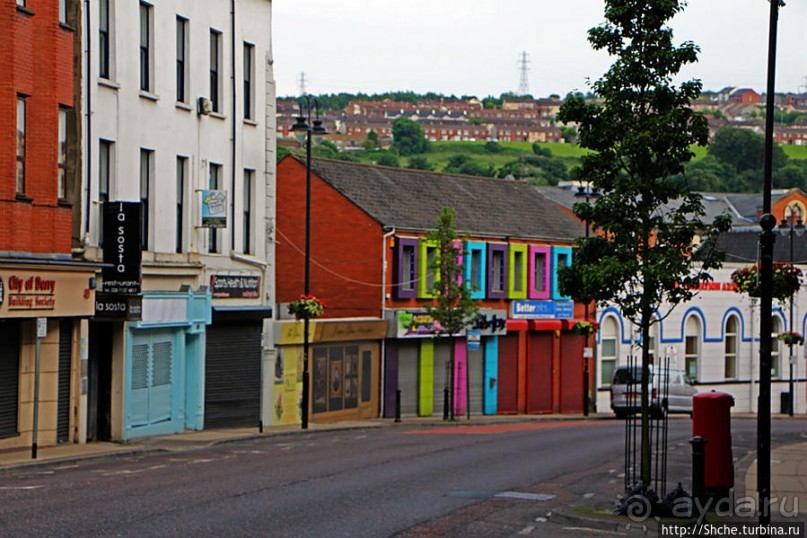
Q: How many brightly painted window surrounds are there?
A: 8